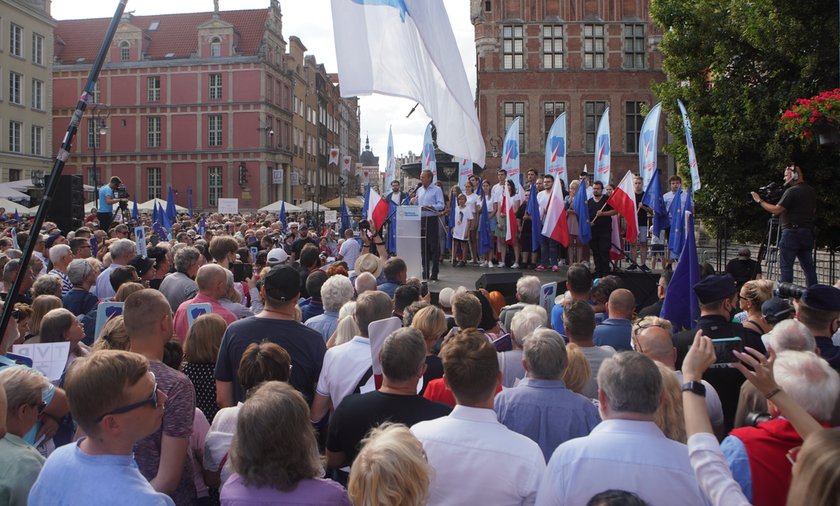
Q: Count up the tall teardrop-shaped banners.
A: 8